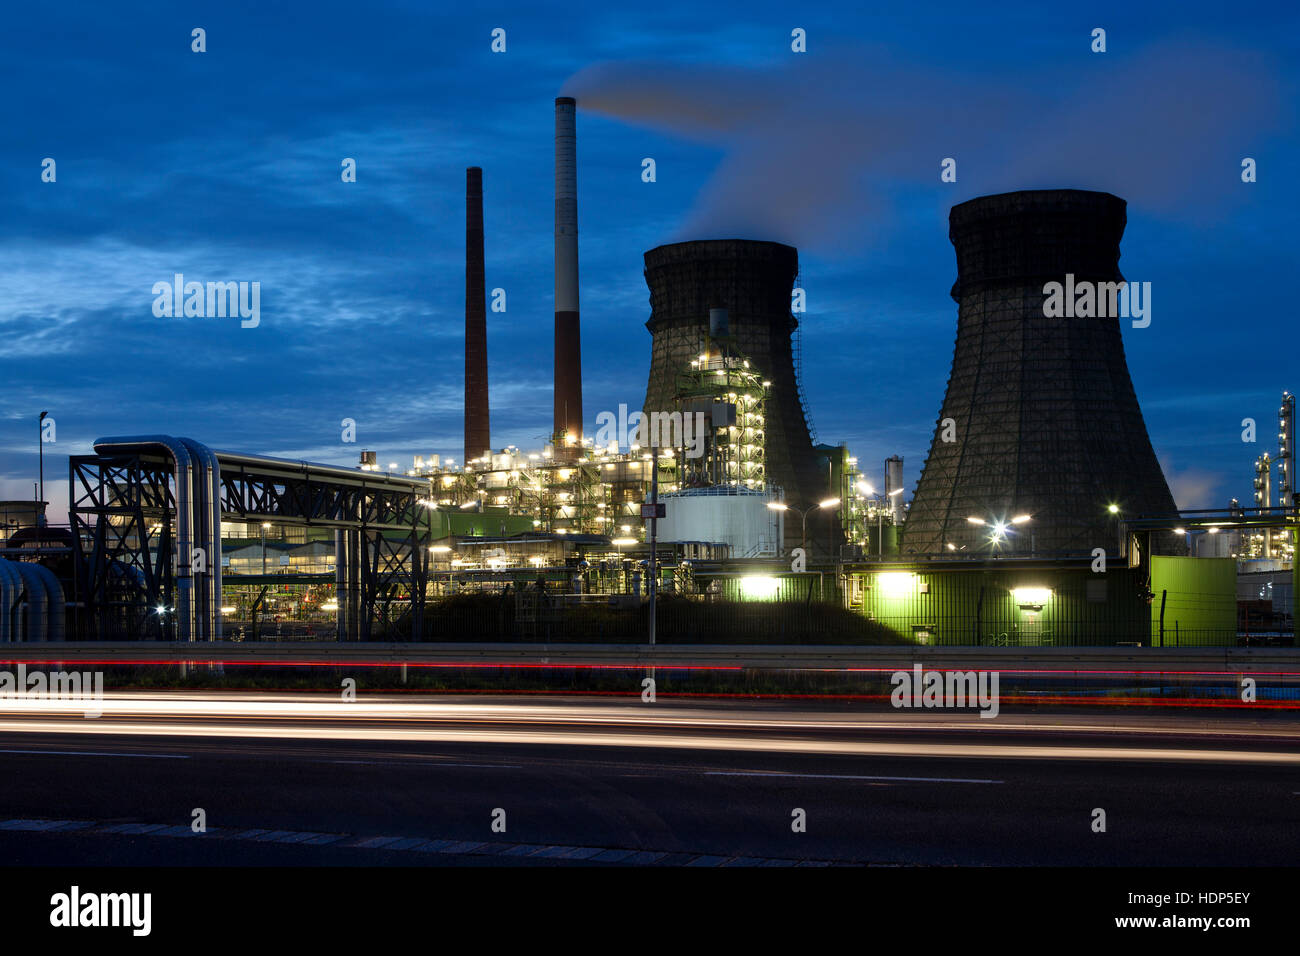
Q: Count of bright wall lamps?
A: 3